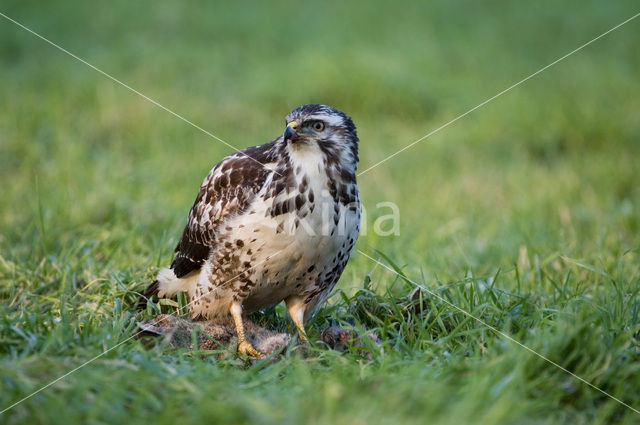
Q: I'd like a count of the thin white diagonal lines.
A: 4